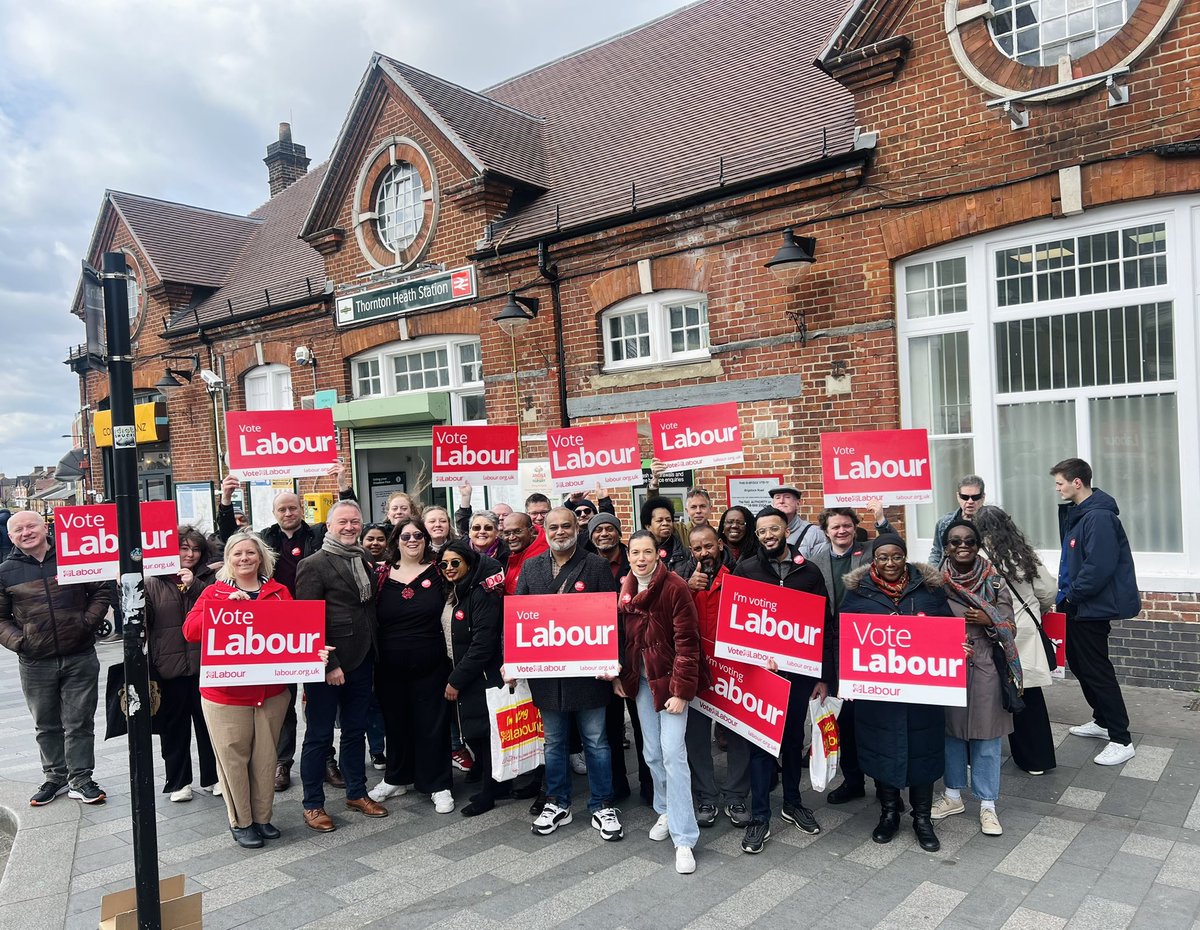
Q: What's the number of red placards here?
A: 12